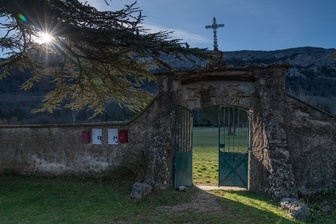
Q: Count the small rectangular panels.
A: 4